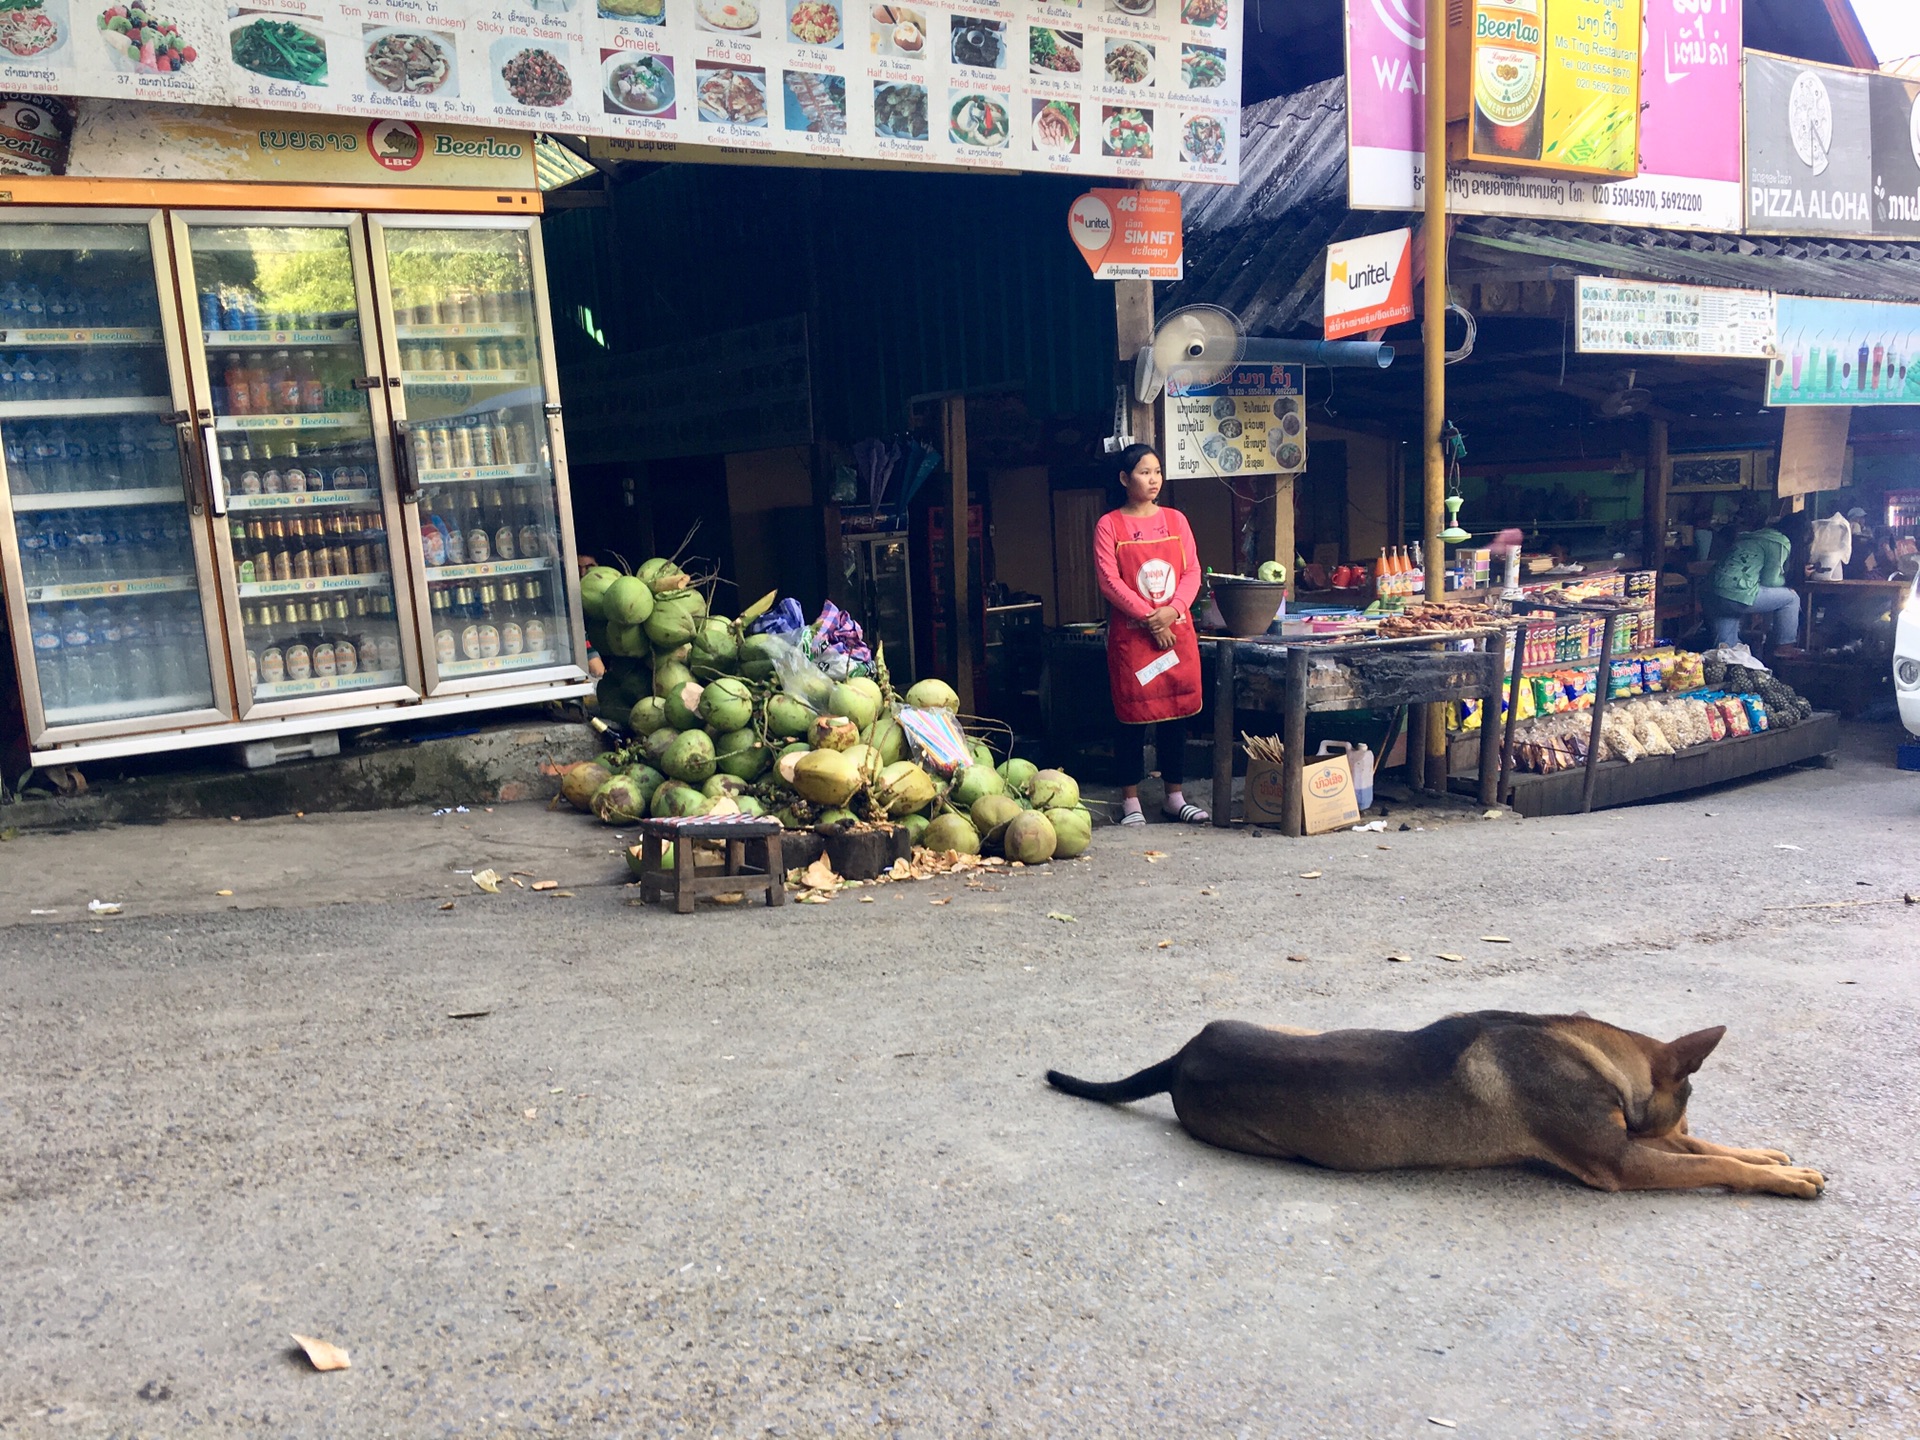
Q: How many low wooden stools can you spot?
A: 1